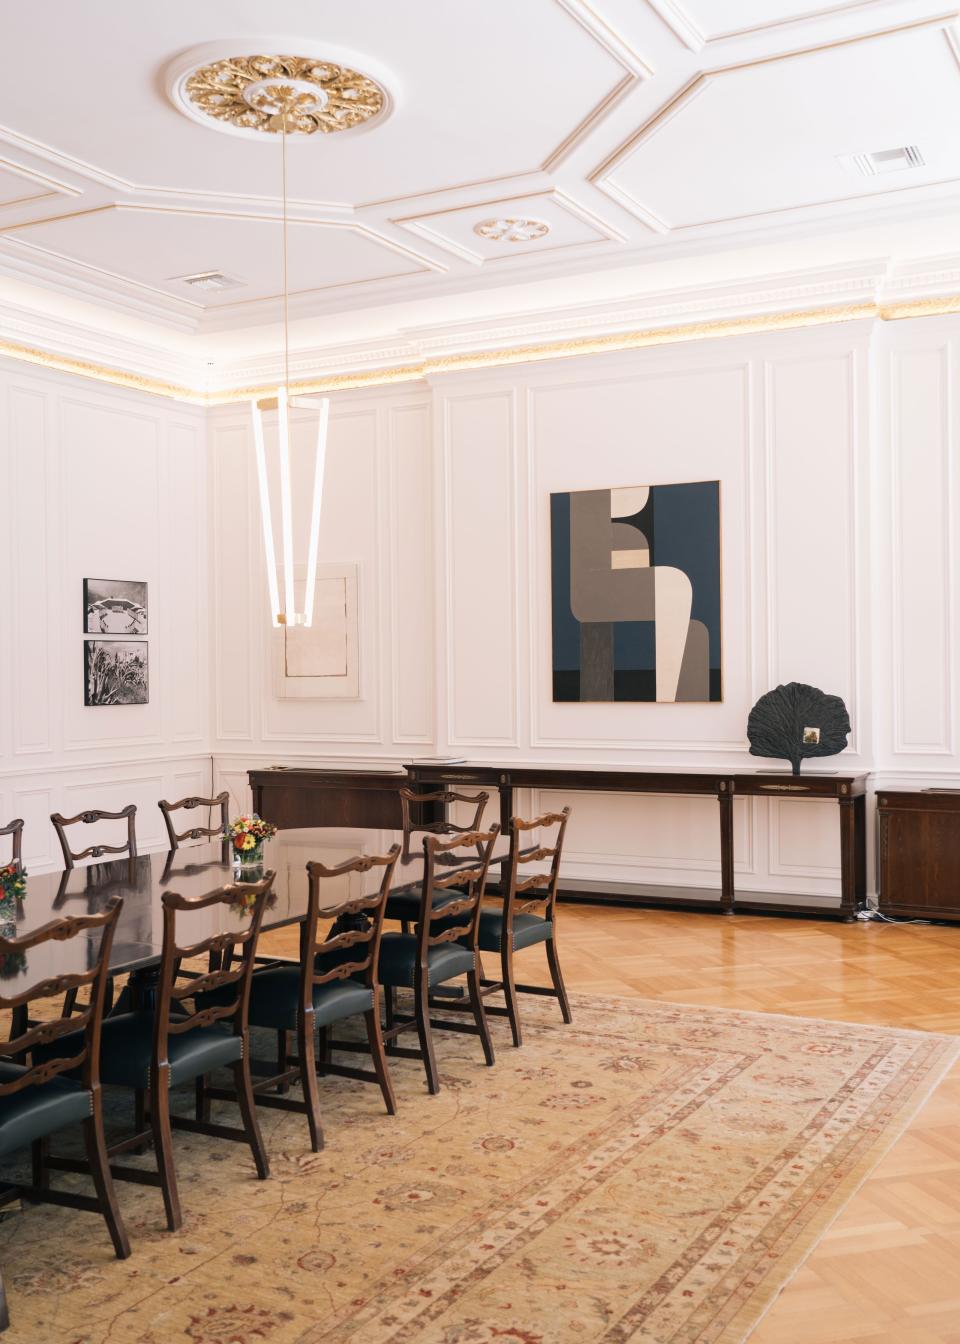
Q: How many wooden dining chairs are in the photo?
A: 9